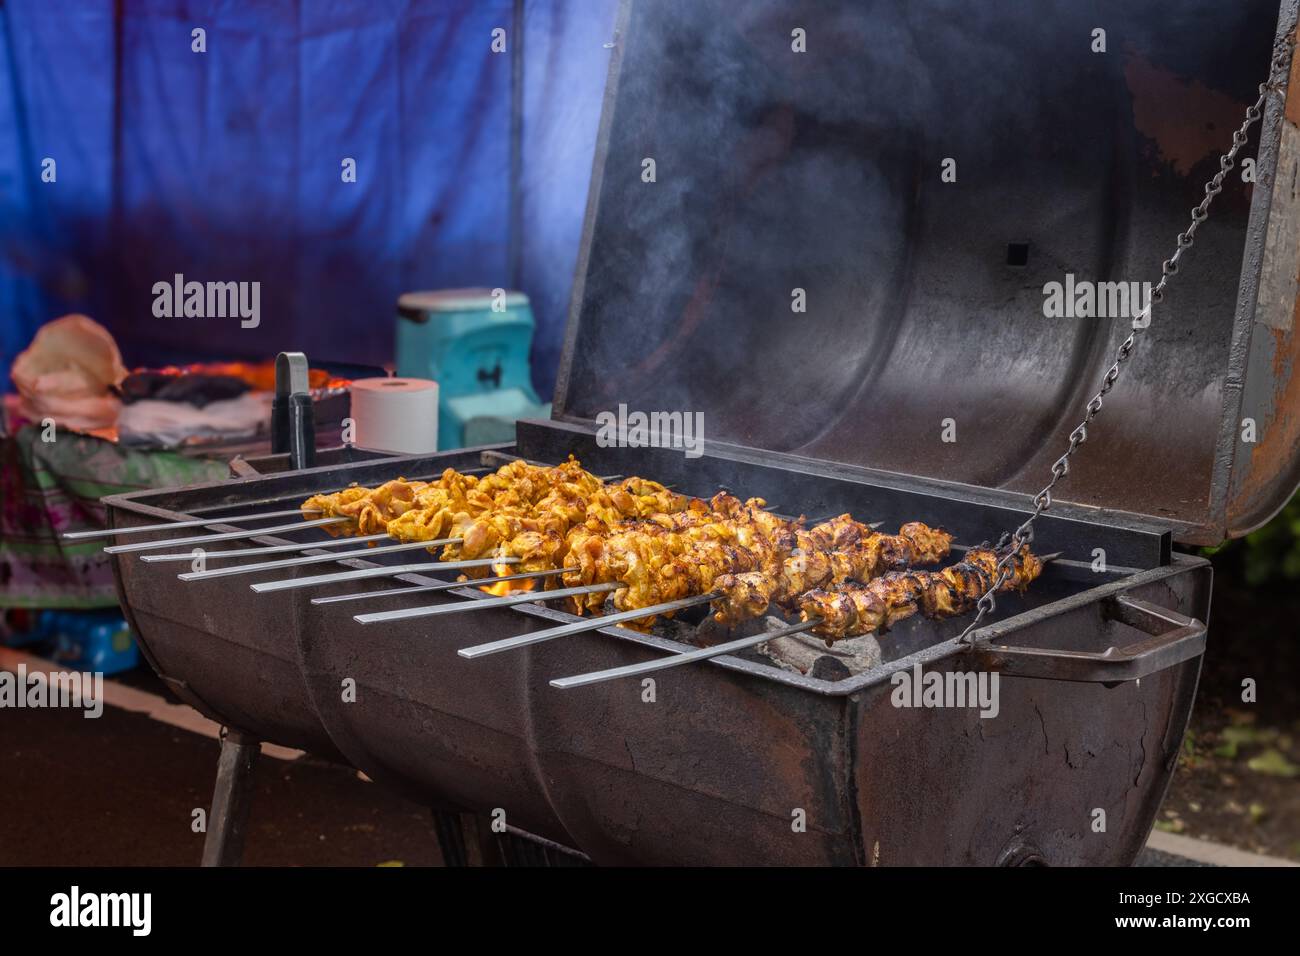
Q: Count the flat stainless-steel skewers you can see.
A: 9